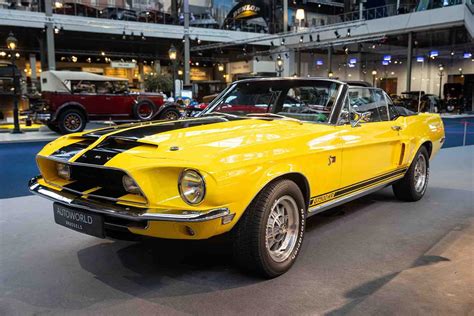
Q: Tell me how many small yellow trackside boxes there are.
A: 0